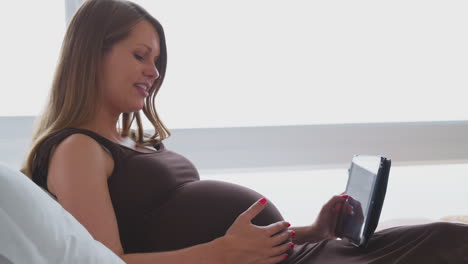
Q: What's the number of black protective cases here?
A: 1